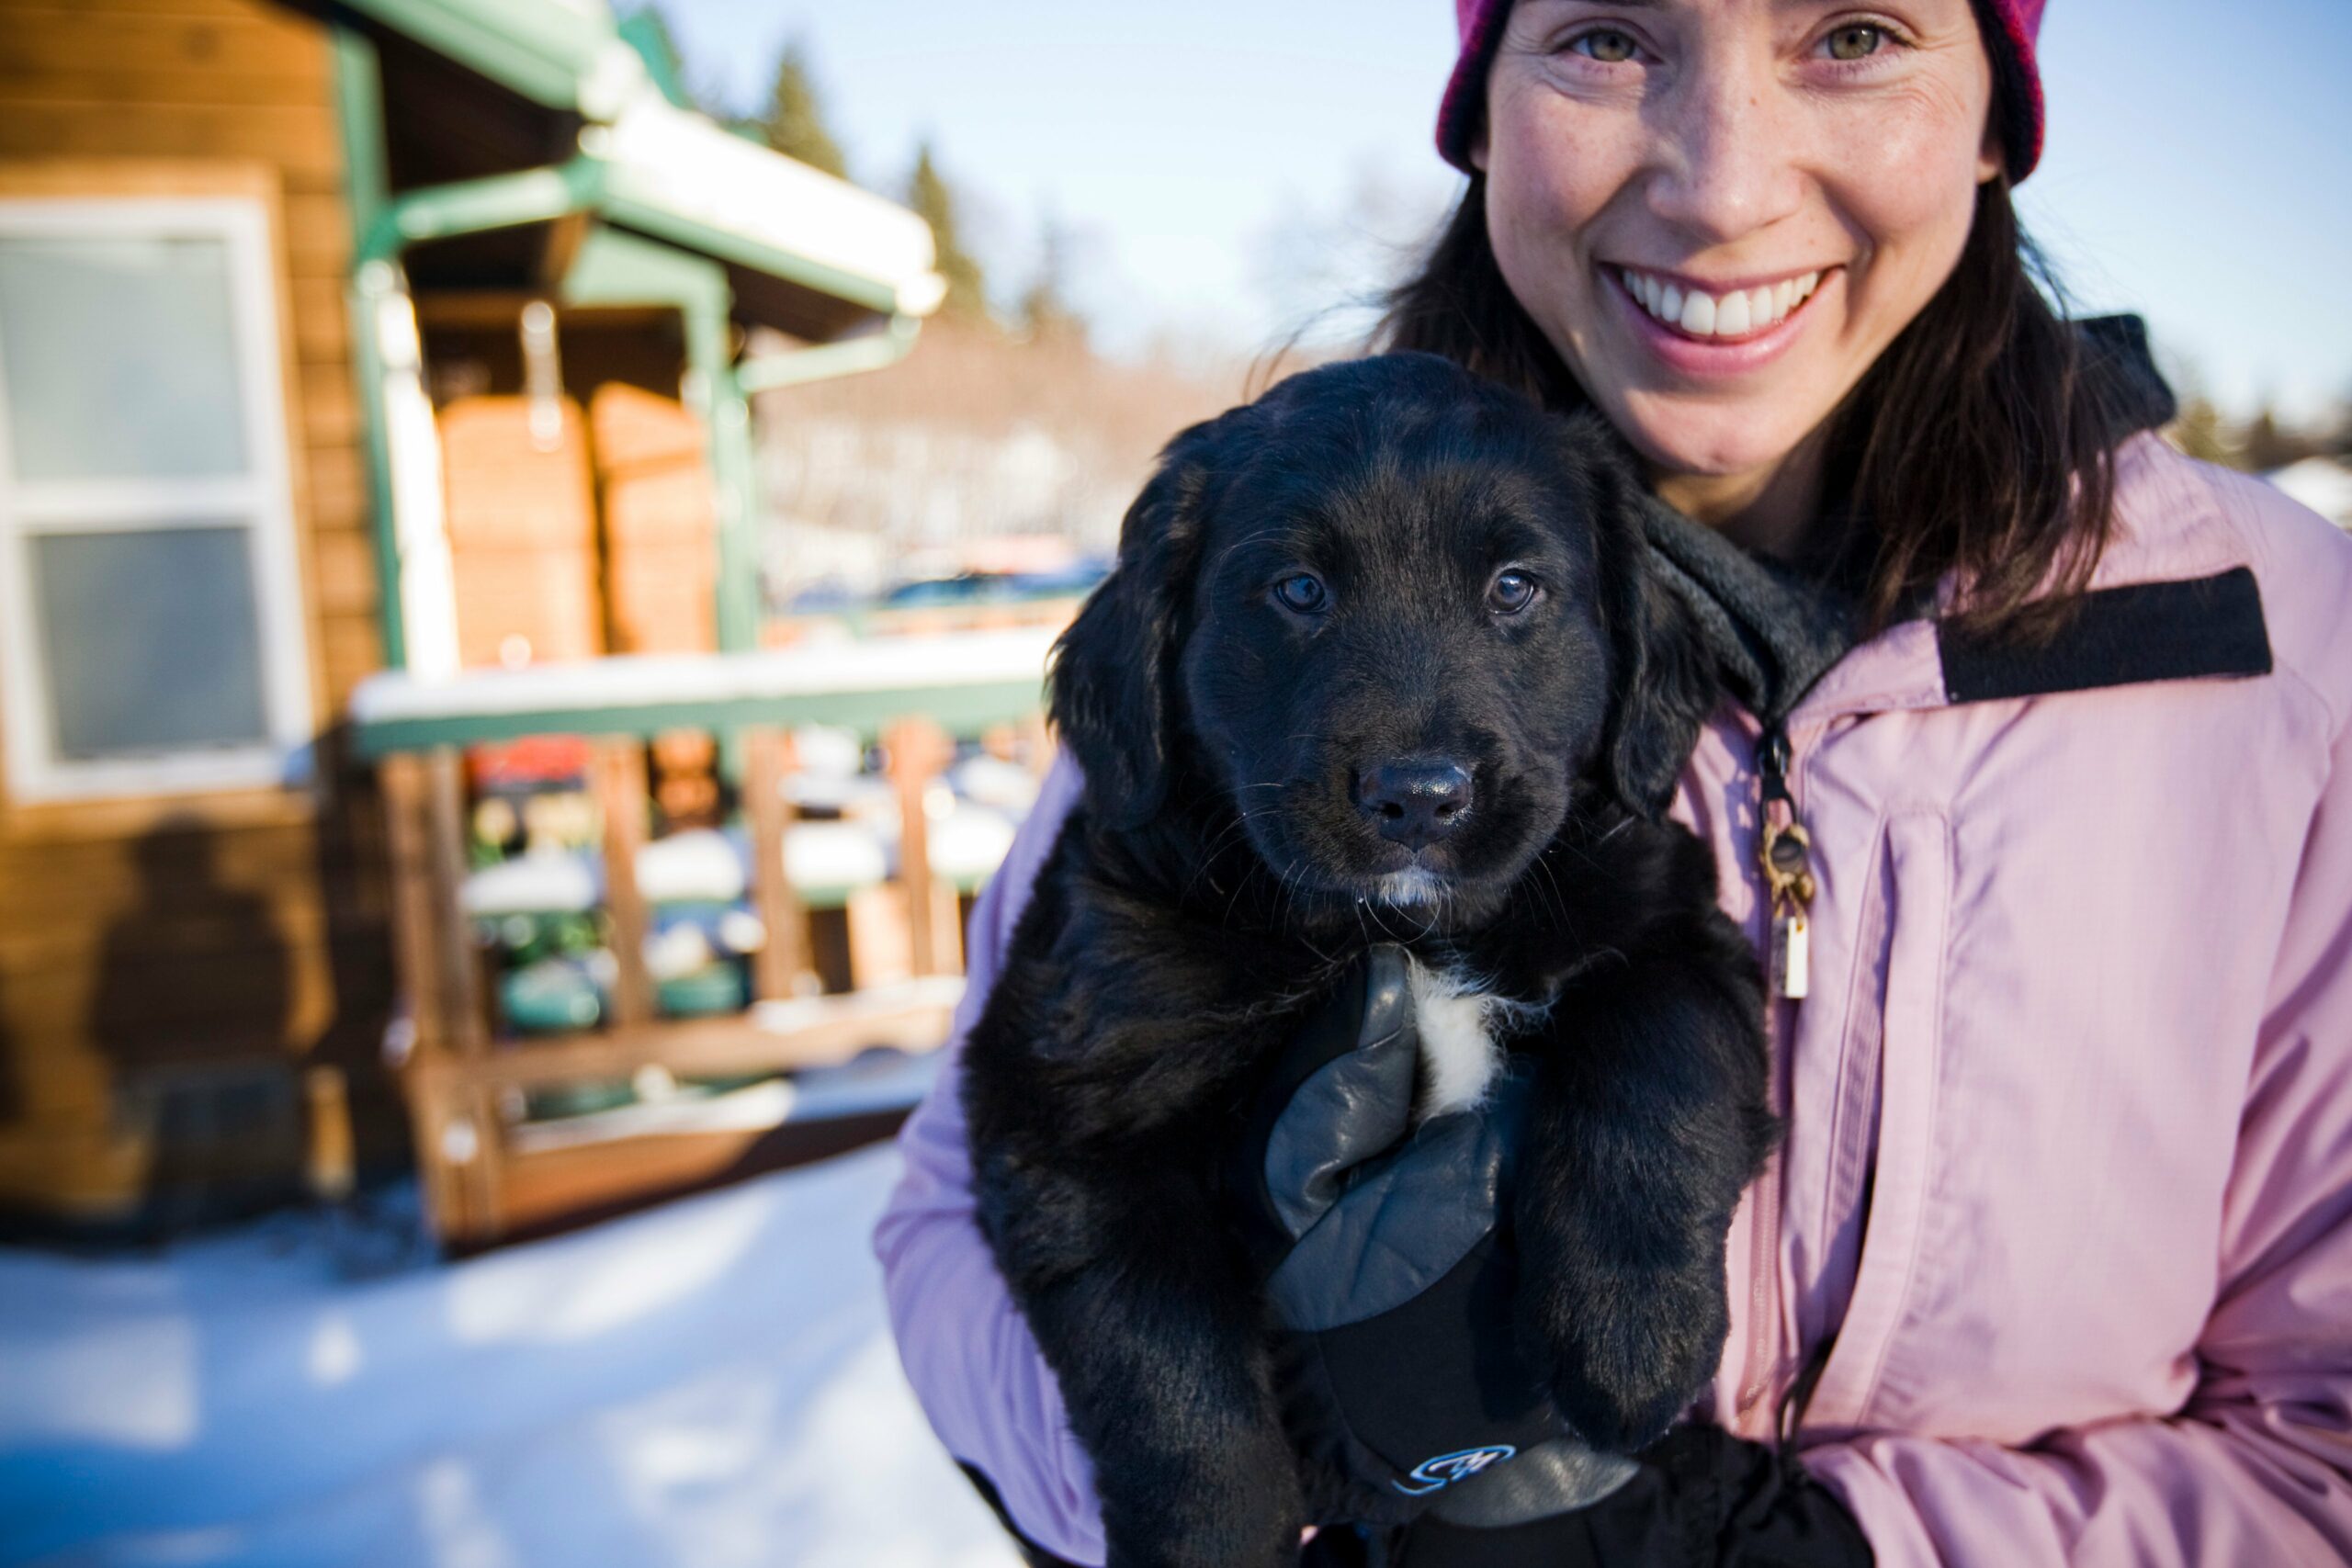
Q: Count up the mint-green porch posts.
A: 2